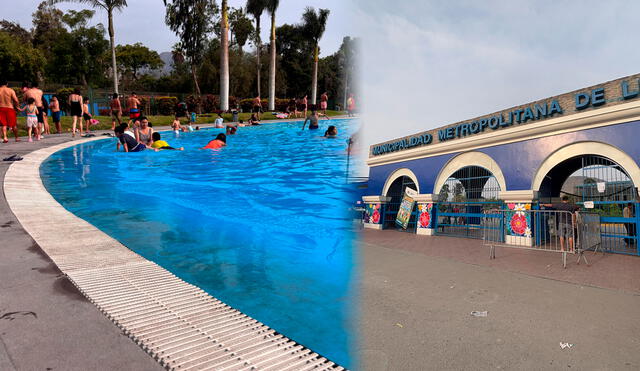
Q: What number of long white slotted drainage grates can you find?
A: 1